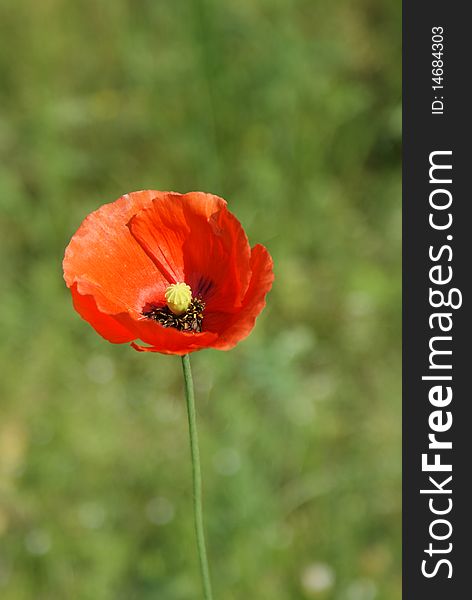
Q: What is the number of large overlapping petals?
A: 4